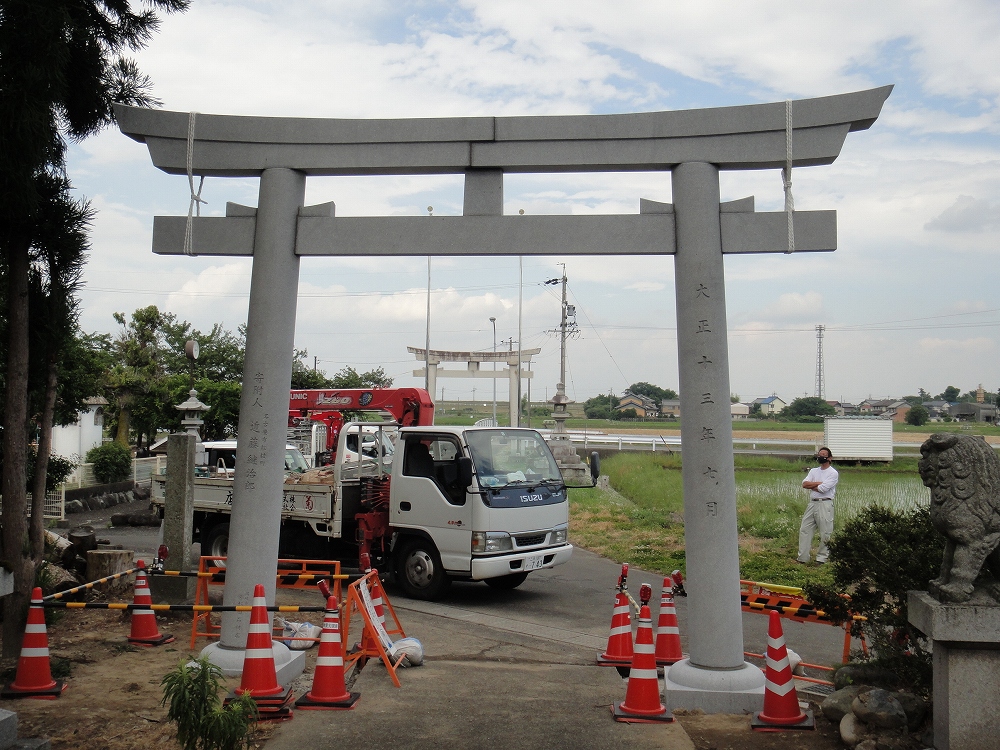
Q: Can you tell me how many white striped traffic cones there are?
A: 9